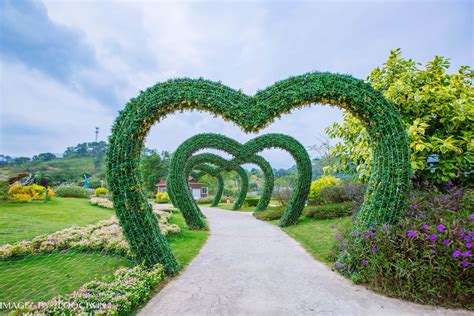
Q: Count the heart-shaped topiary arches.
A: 5